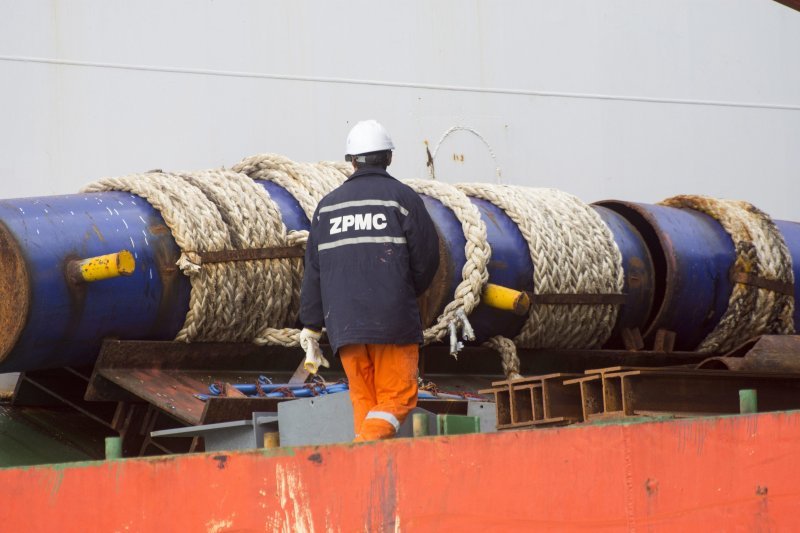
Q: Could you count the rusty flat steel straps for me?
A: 3